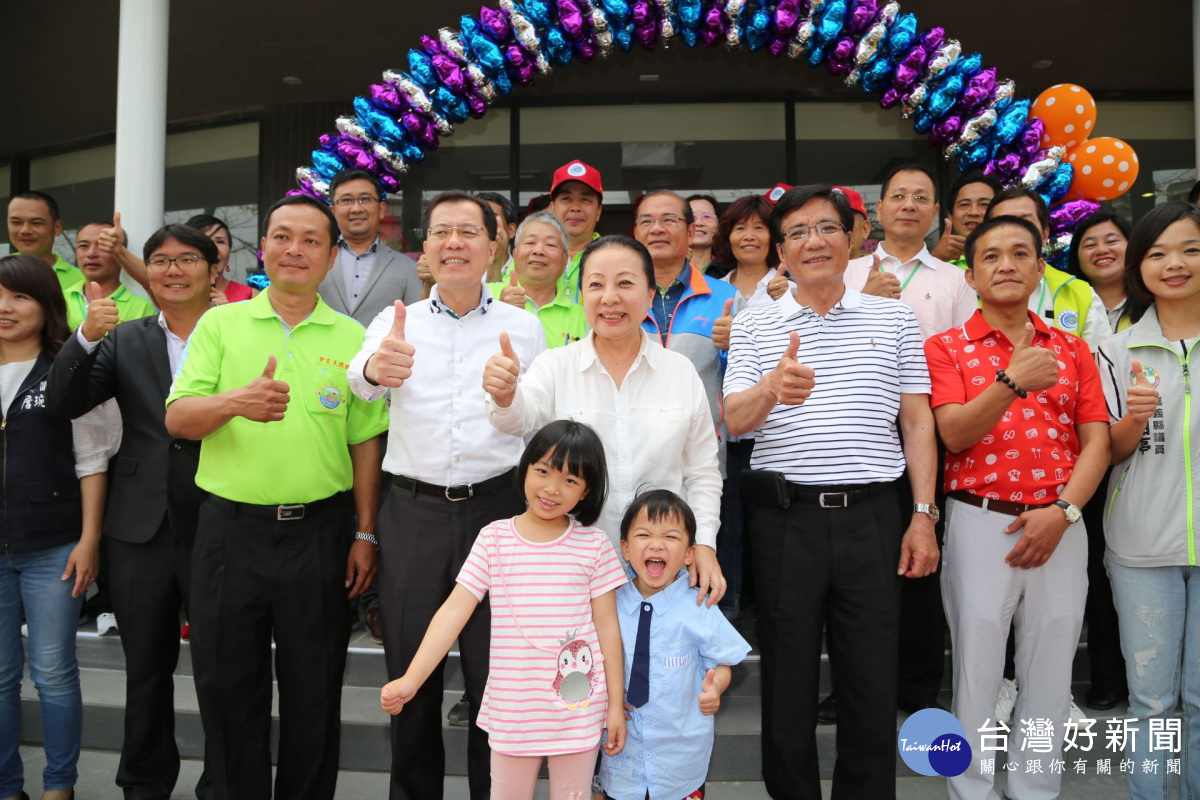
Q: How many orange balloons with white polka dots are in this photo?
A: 2